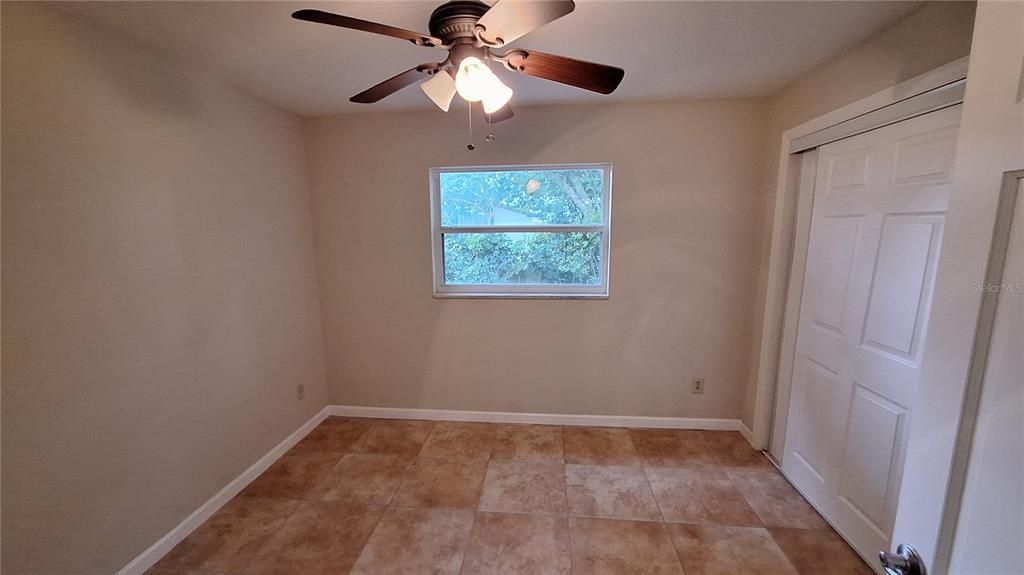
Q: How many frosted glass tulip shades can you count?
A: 3